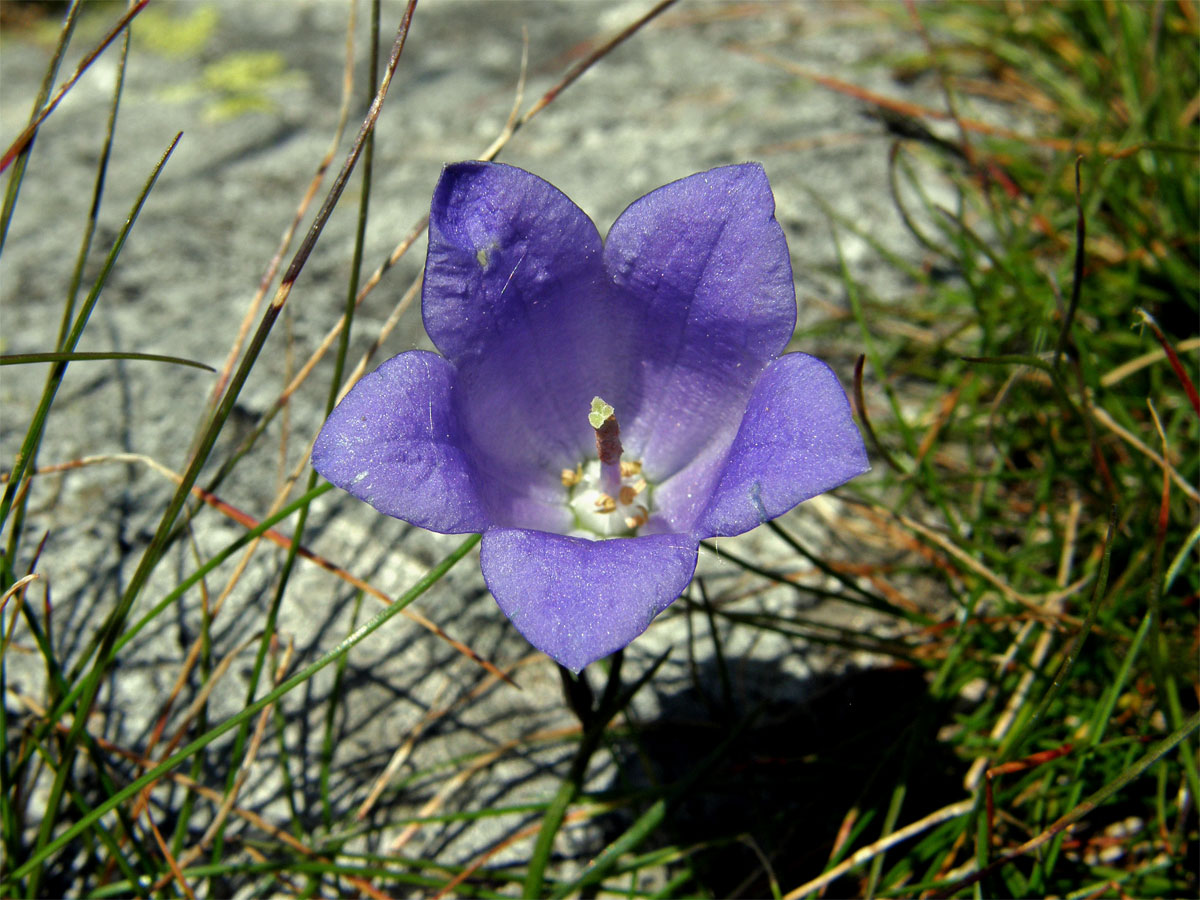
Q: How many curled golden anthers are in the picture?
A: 5